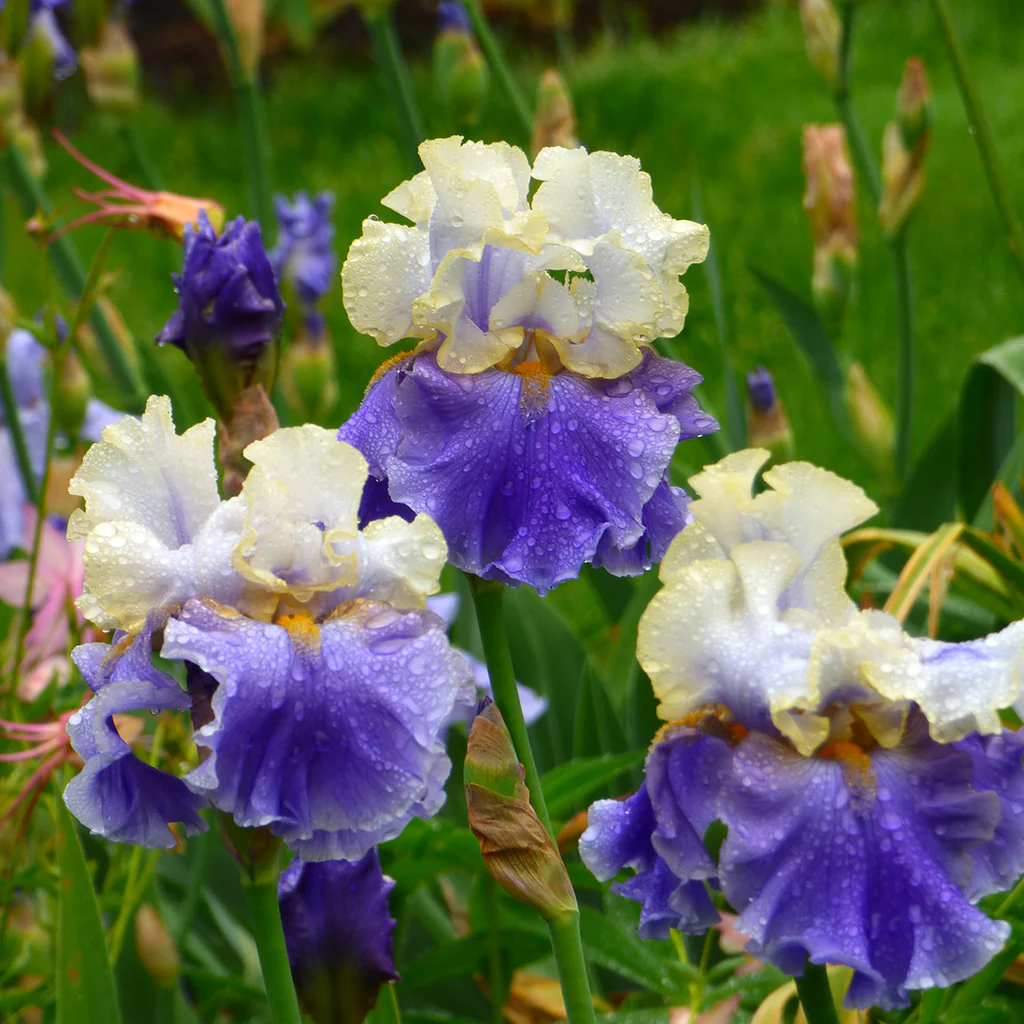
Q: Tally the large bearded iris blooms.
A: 3